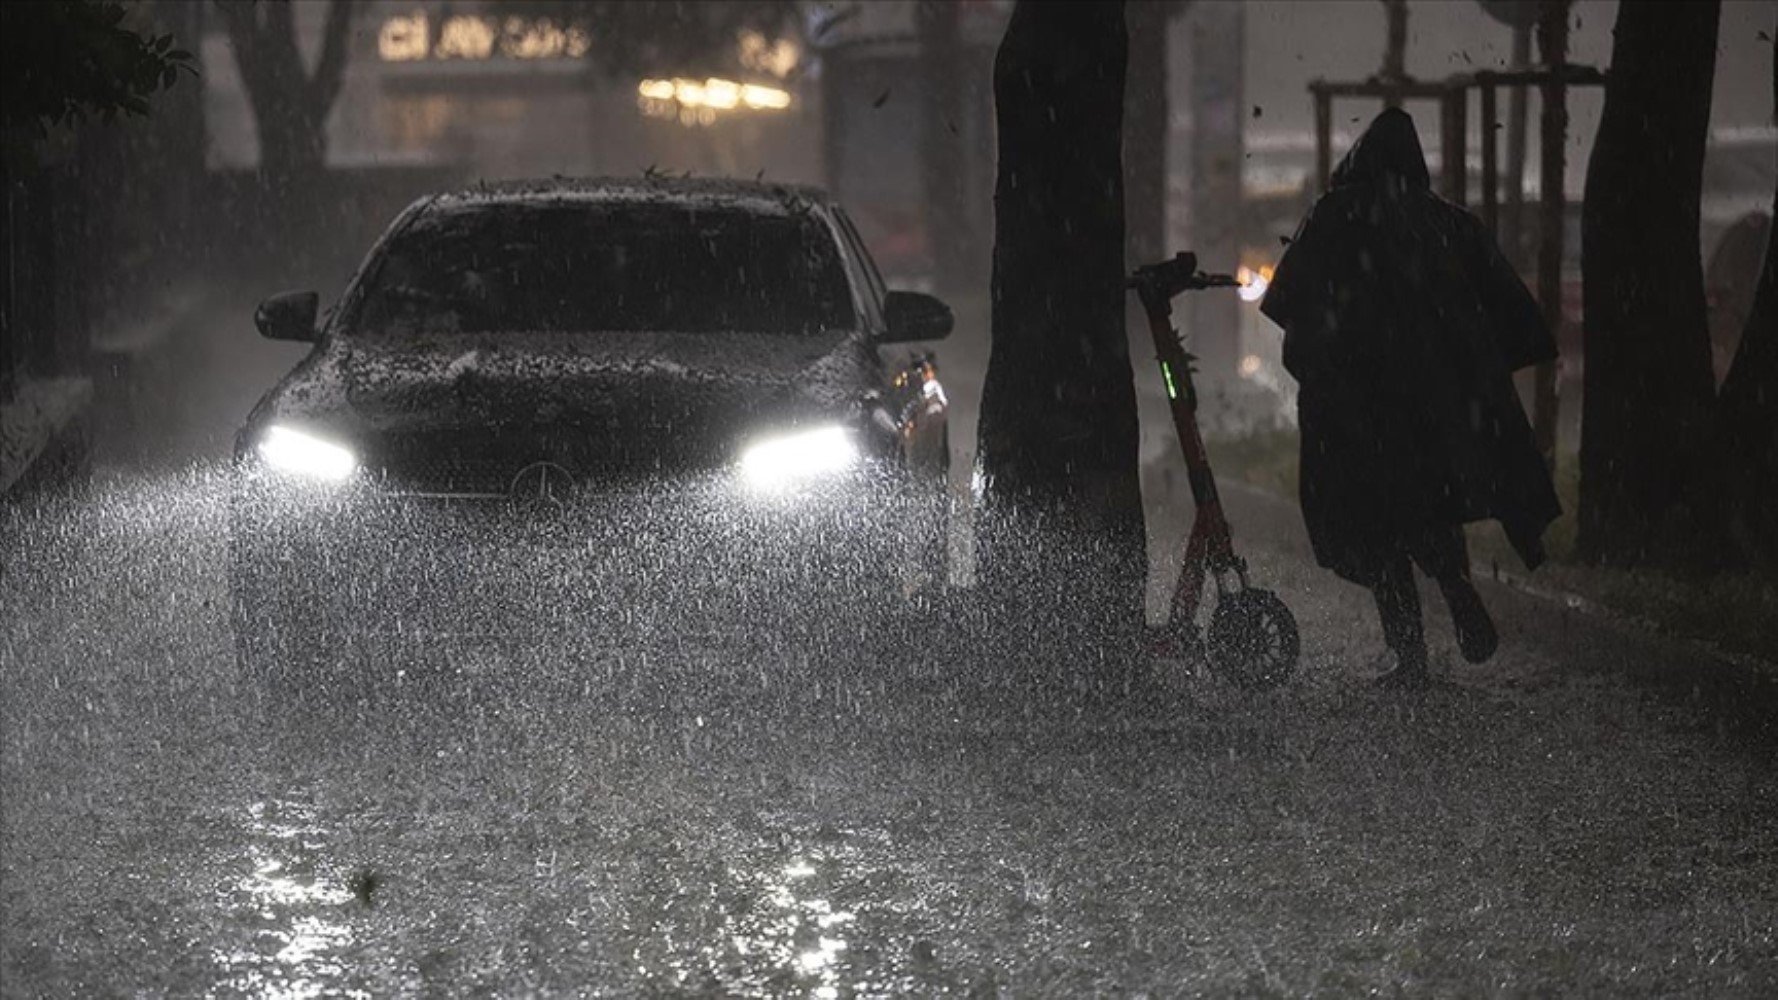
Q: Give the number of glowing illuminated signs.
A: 2